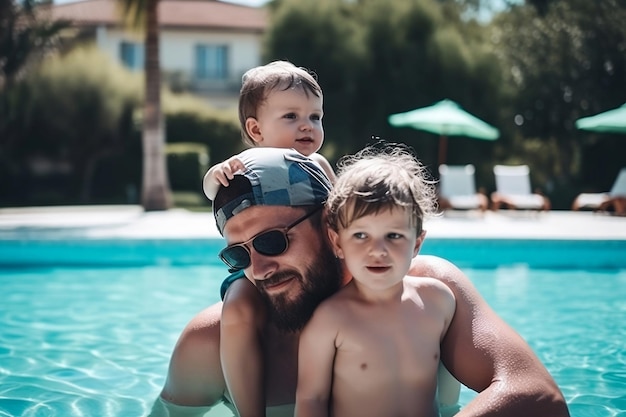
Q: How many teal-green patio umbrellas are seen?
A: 2